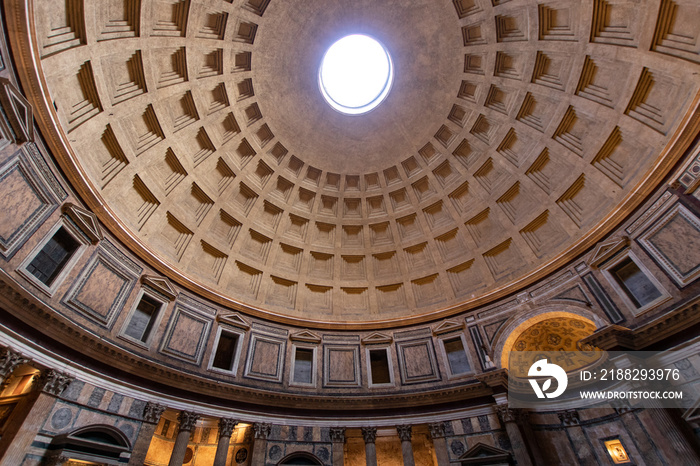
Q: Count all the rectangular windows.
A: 7